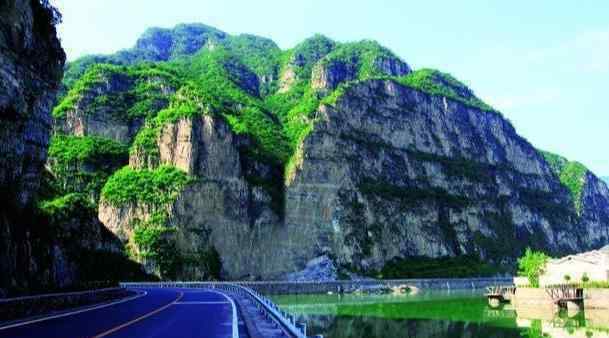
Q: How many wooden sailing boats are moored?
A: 0